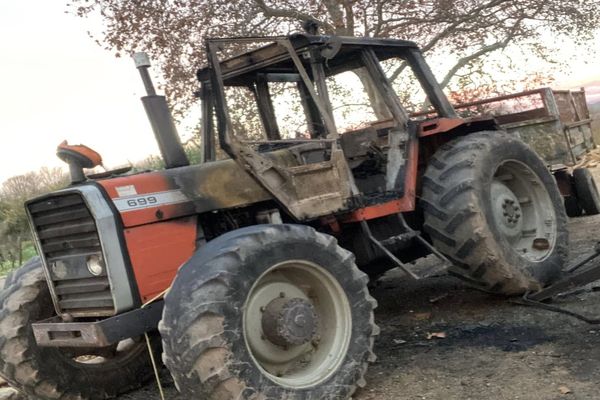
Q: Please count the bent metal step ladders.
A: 1